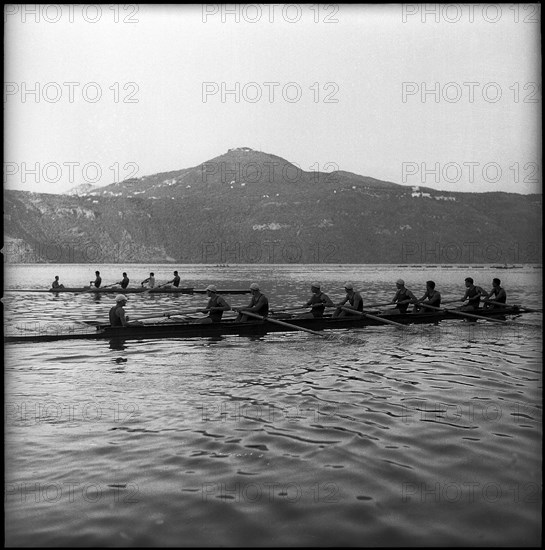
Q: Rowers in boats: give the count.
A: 14